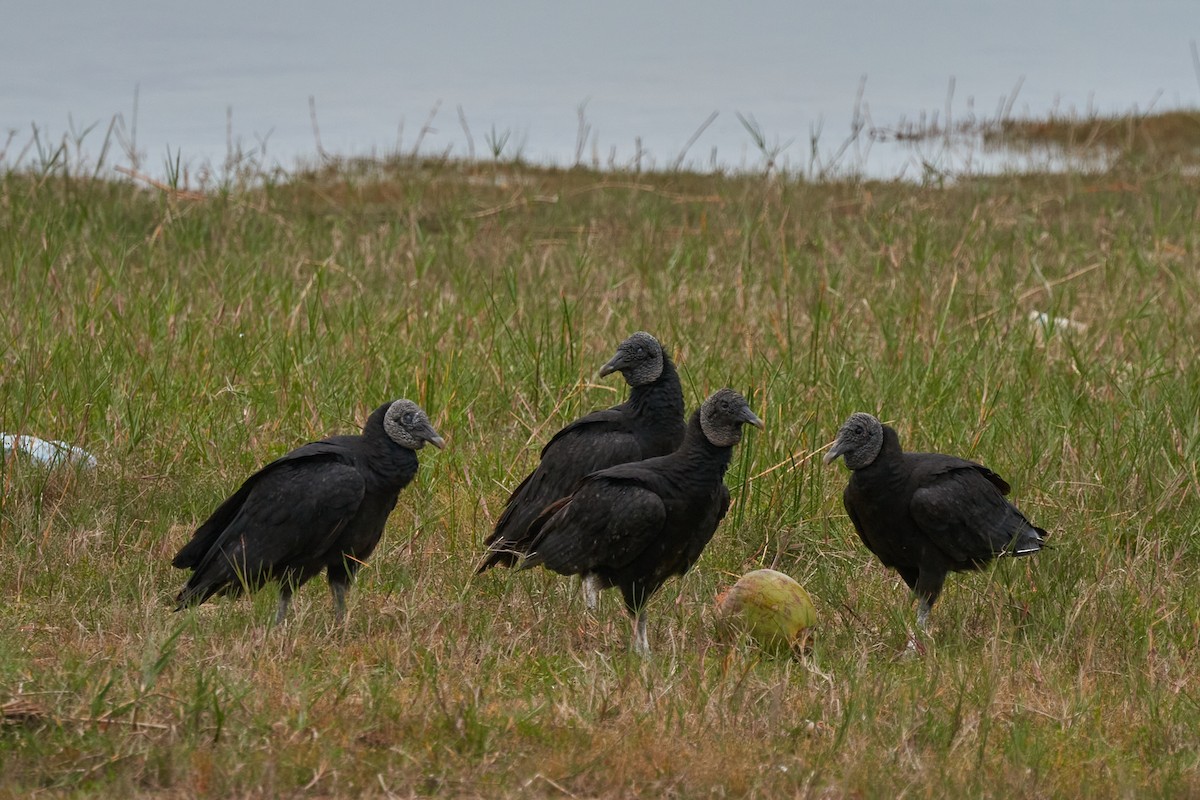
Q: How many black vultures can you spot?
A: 4